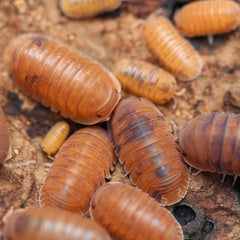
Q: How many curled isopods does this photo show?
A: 0